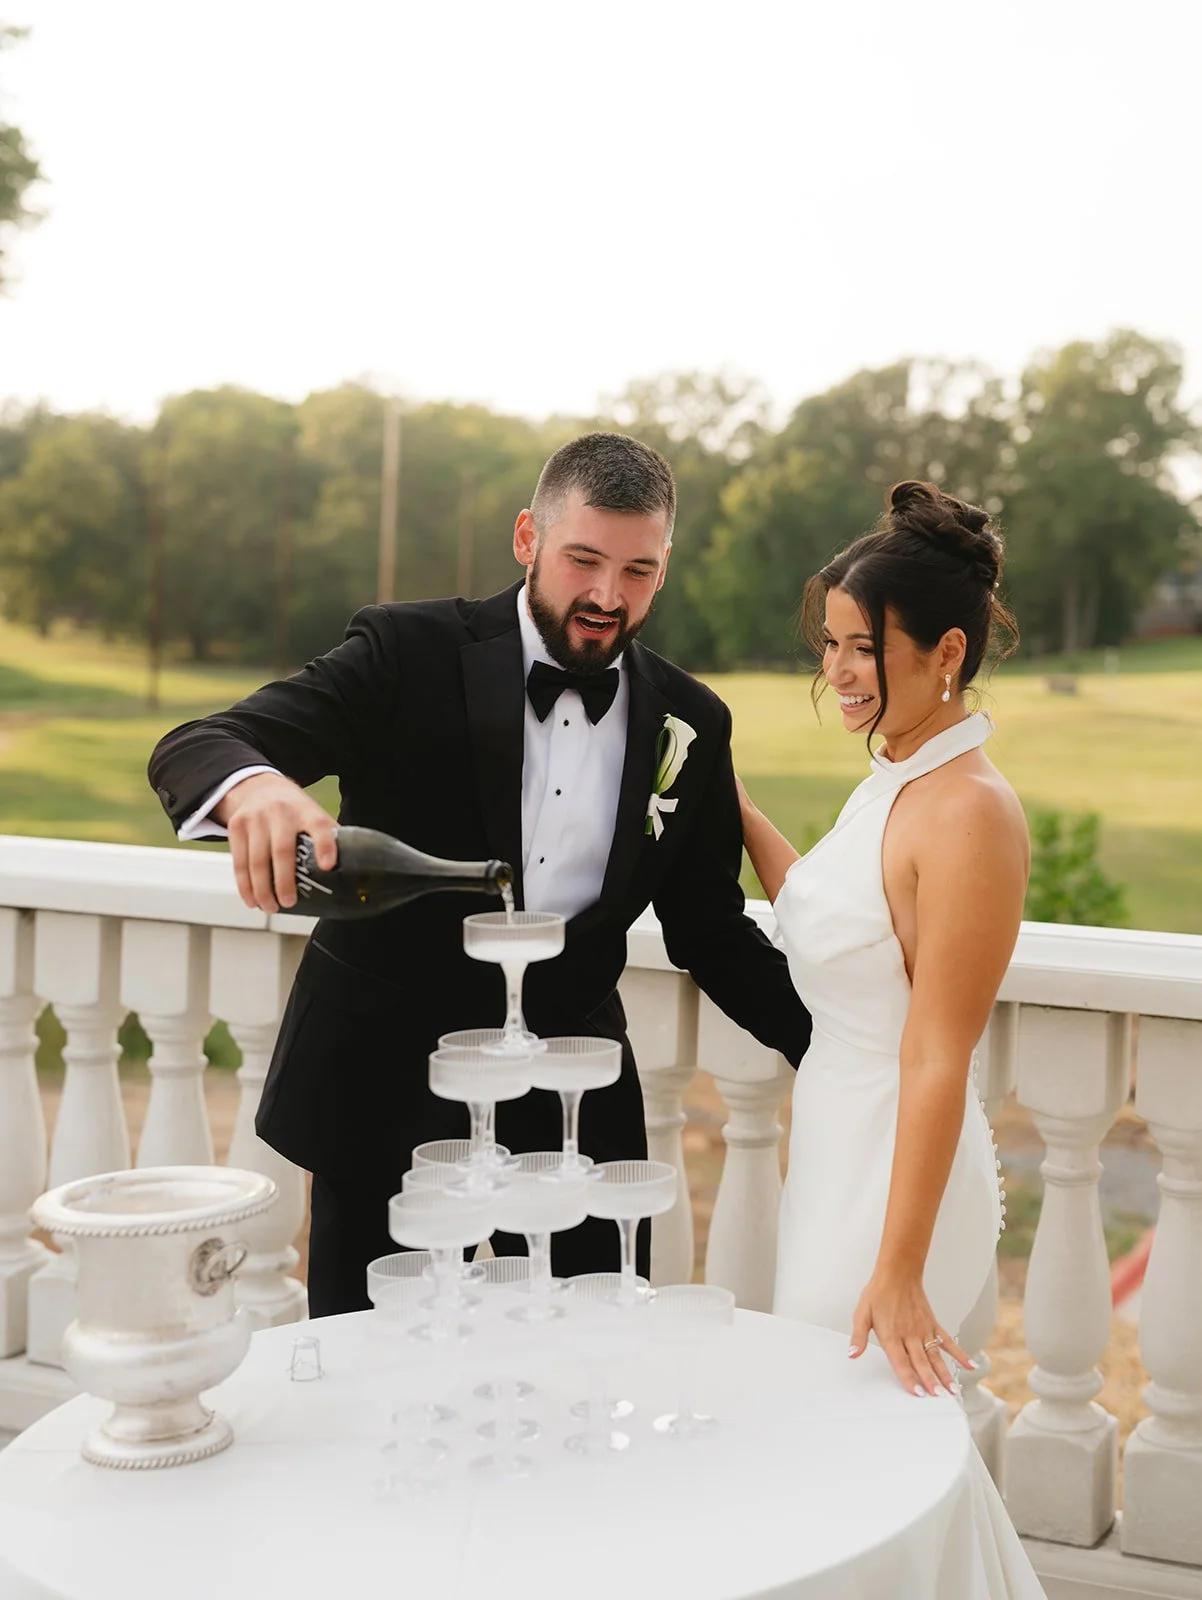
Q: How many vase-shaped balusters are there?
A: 9